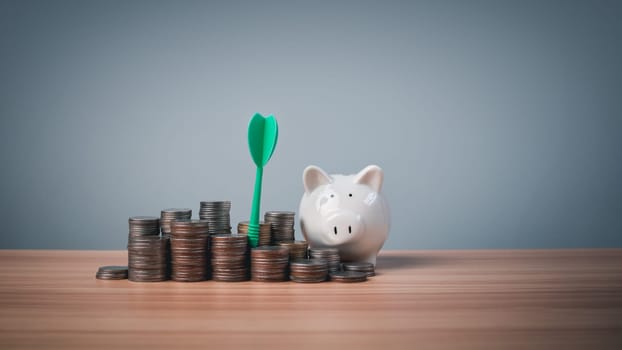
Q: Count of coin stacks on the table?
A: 15